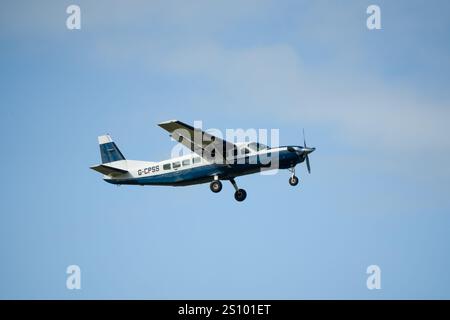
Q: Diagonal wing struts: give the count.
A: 1